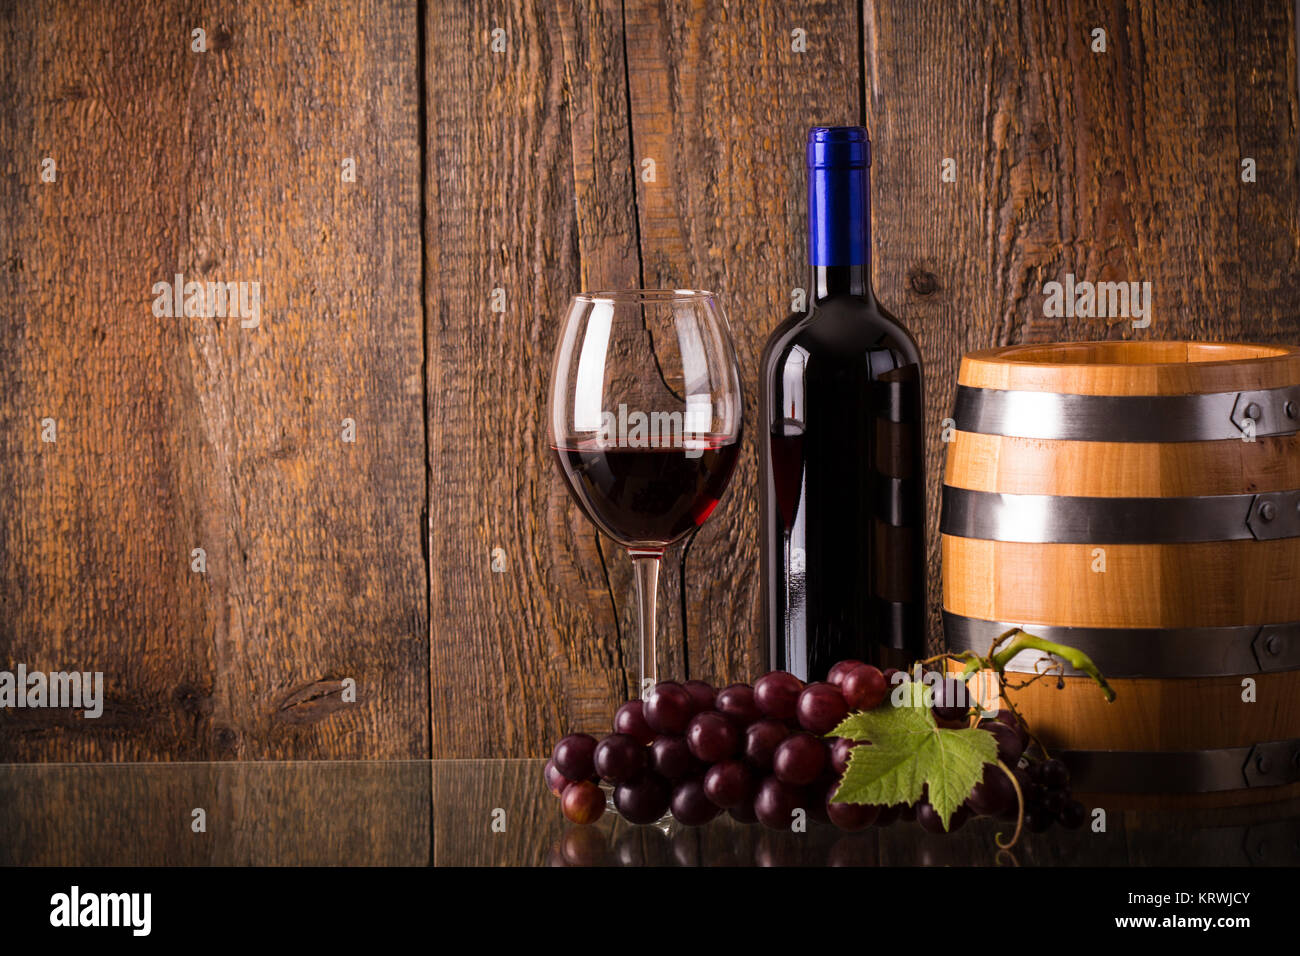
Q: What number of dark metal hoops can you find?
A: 4